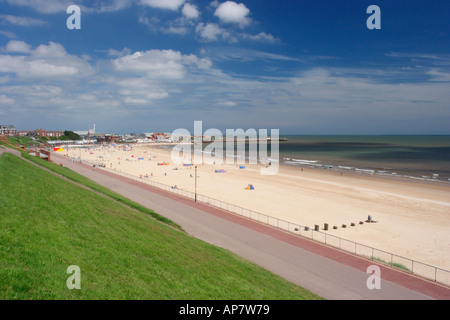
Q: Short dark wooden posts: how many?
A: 8